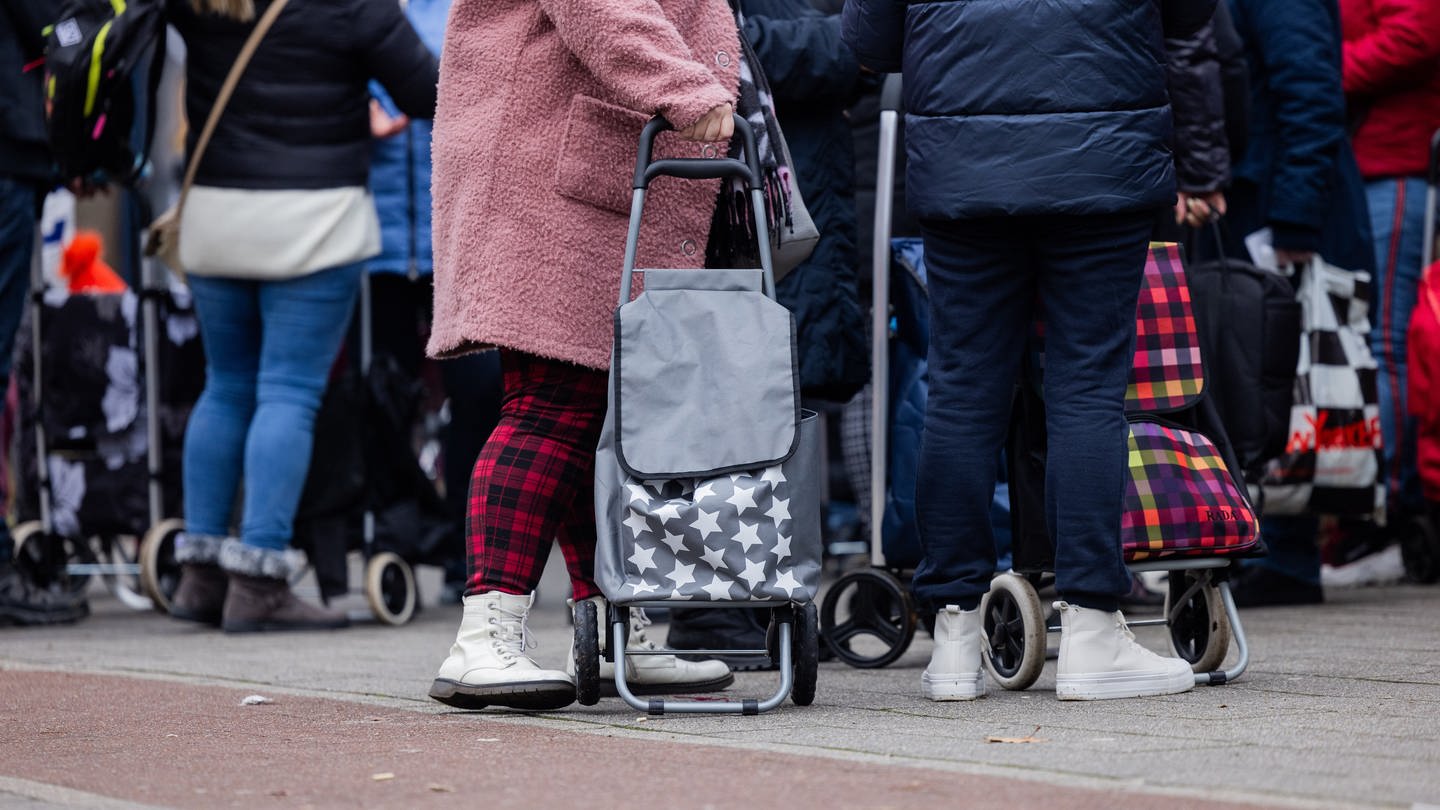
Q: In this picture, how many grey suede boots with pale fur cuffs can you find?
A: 2